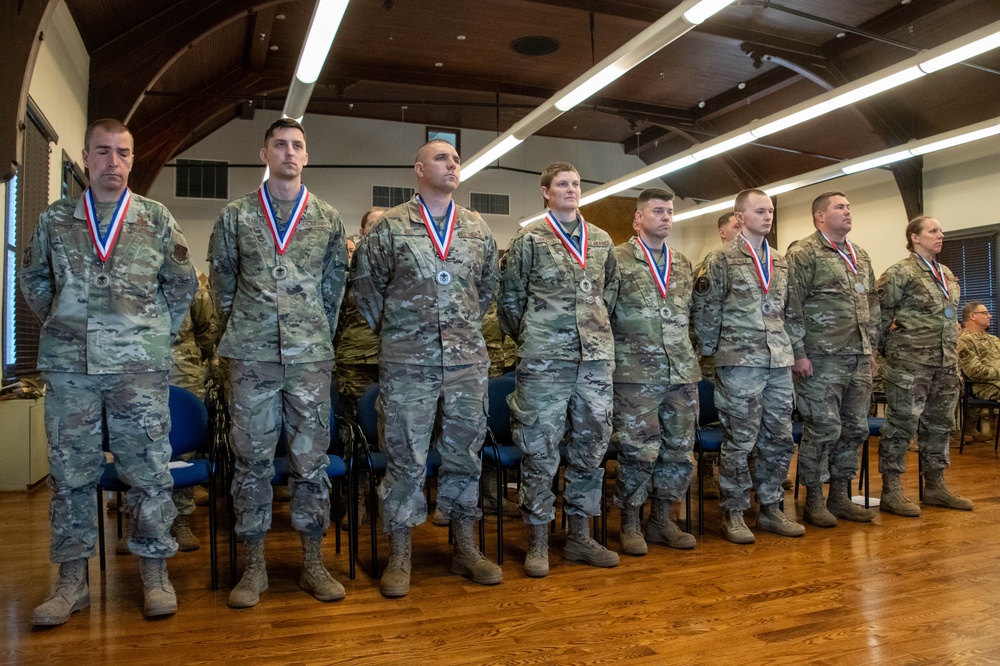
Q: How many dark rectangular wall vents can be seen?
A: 3